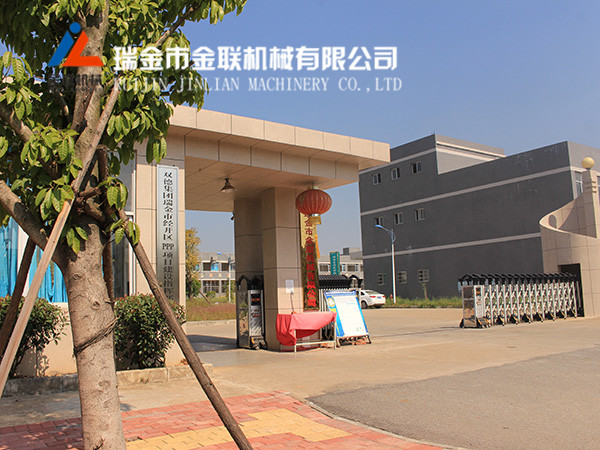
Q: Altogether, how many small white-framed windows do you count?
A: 9